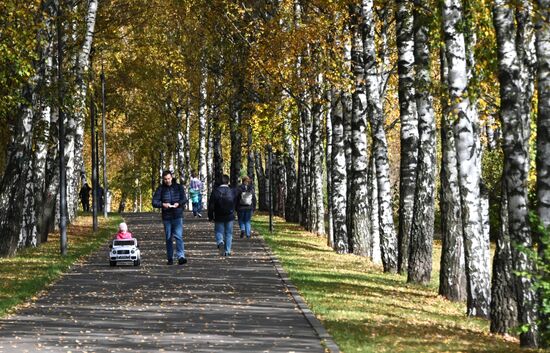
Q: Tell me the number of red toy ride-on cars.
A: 0